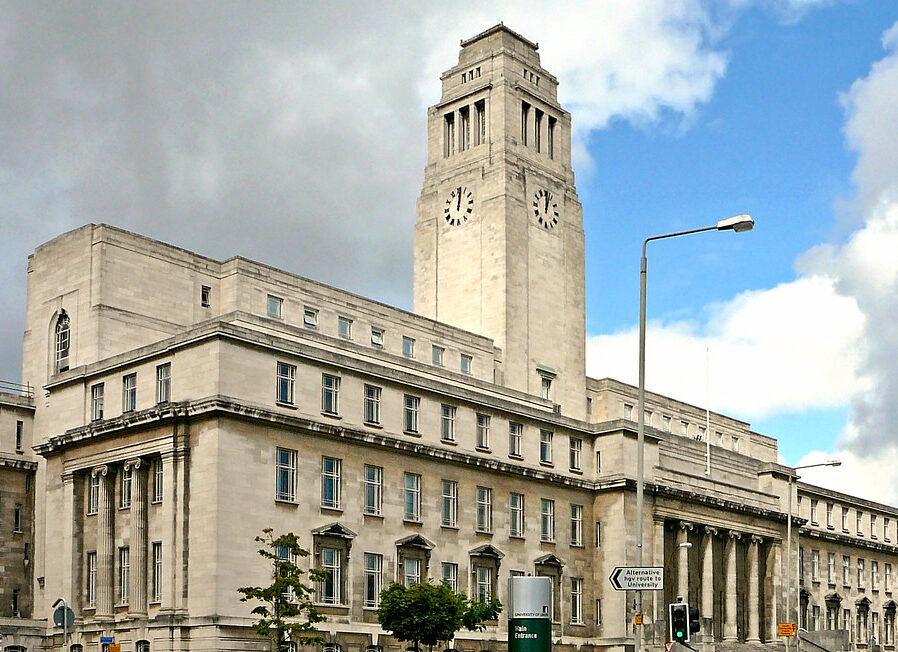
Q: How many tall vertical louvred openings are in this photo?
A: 6